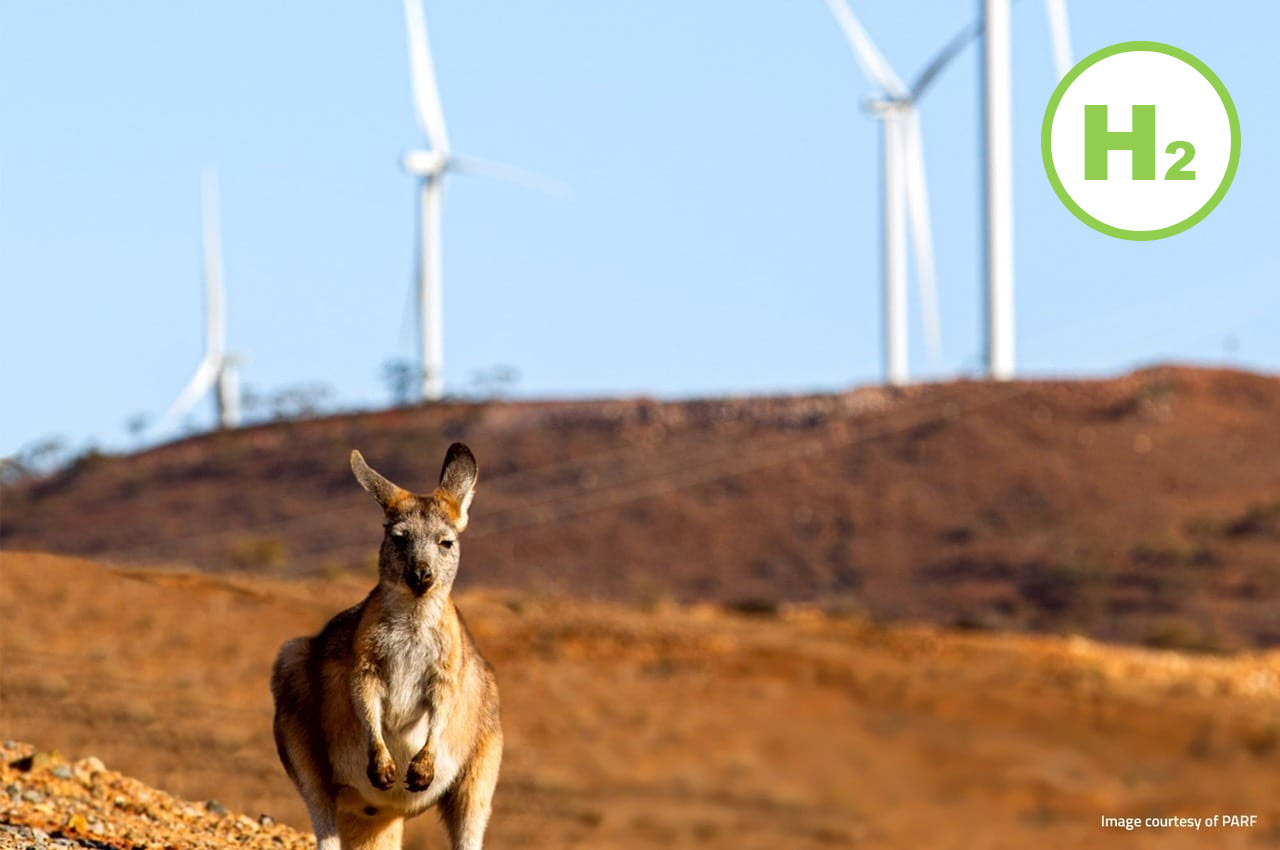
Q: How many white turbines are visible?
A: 4